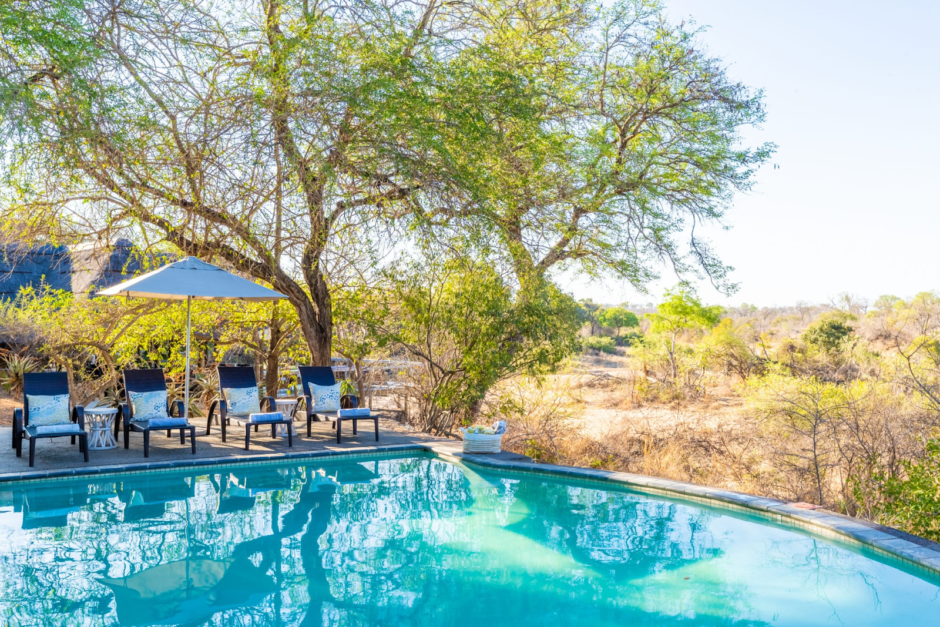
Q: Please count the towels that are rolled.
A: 4